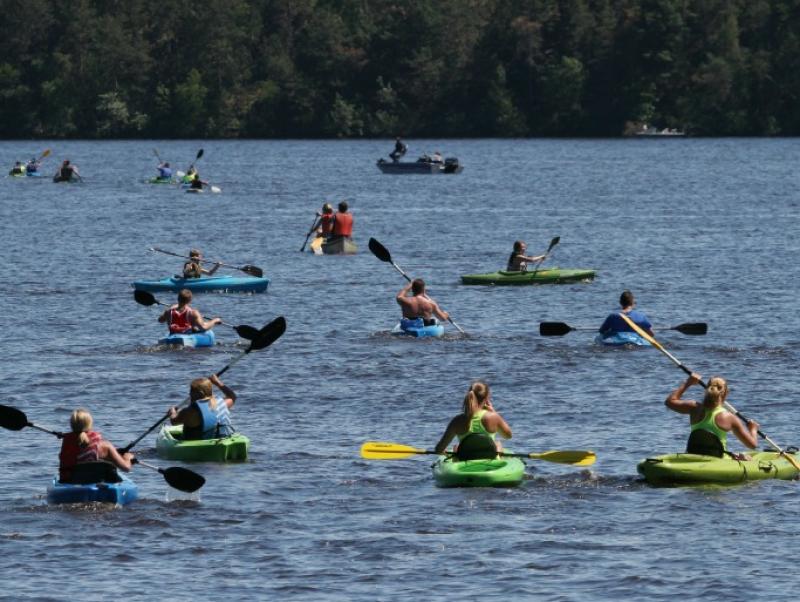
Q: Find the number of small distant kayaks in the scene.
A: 6